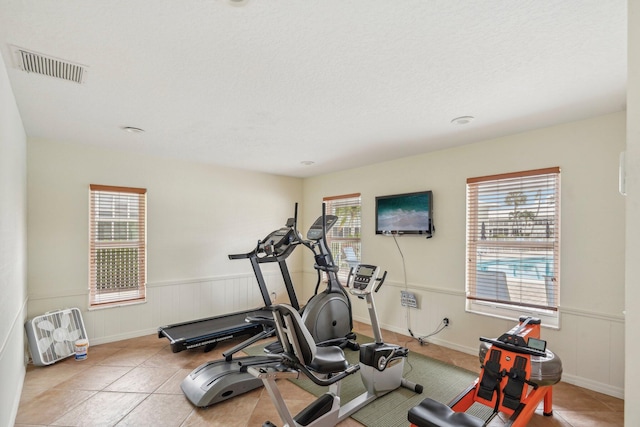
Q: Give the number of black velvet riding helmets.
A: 0